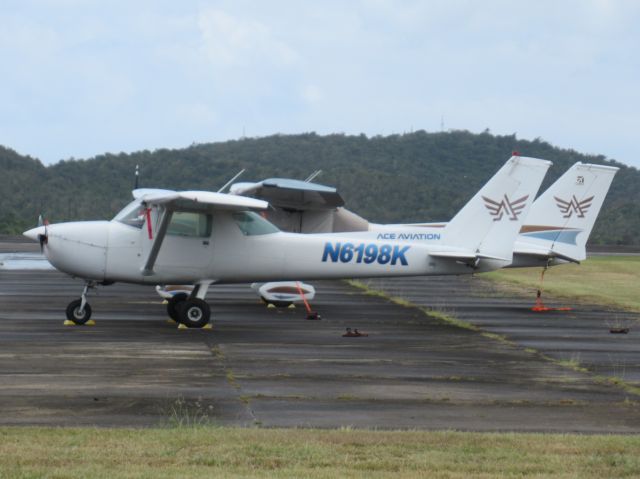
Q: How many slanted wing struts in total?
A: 1